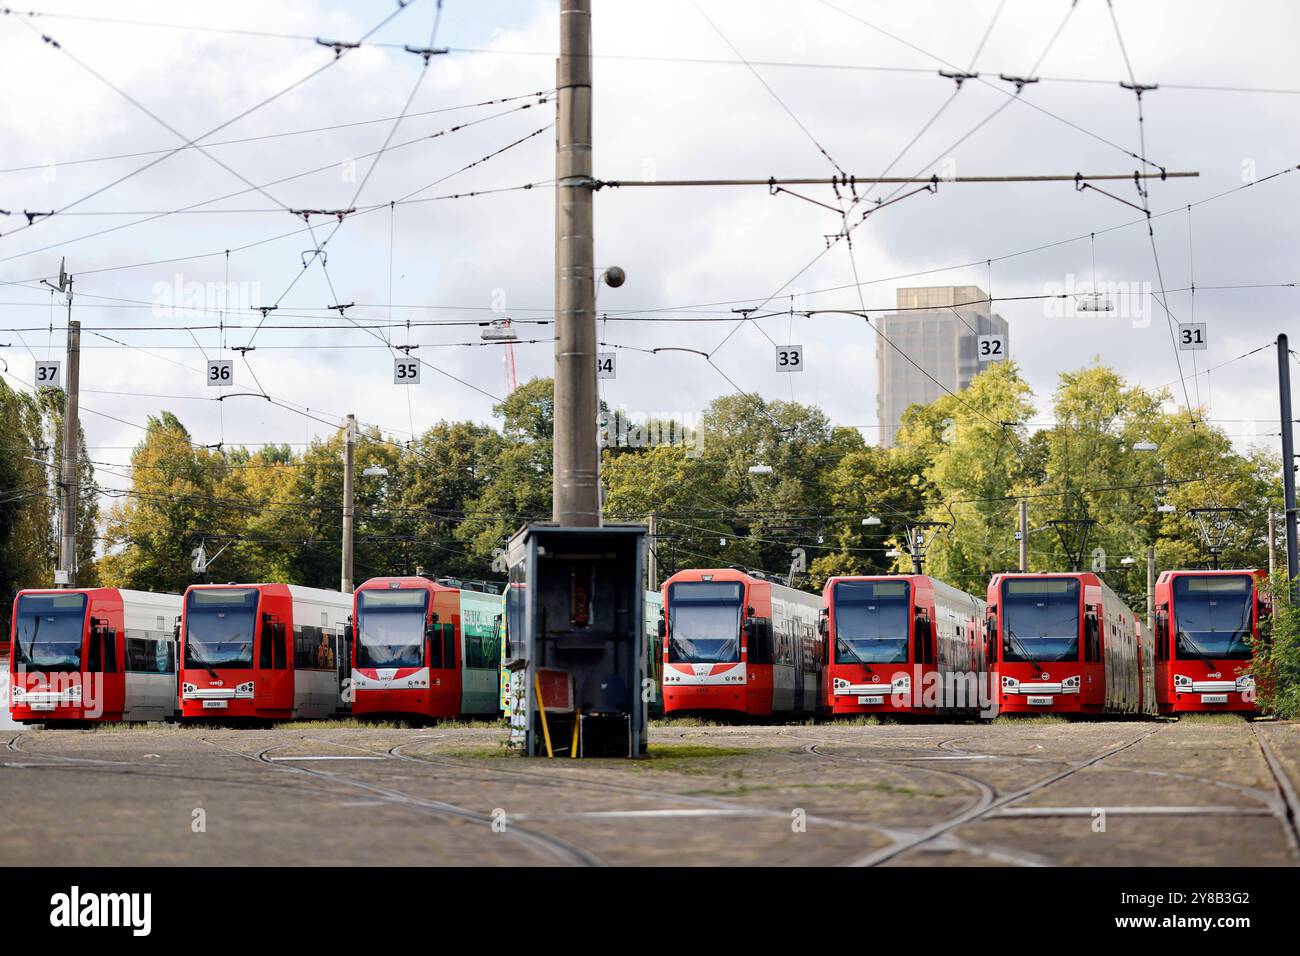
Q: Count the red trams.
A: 7